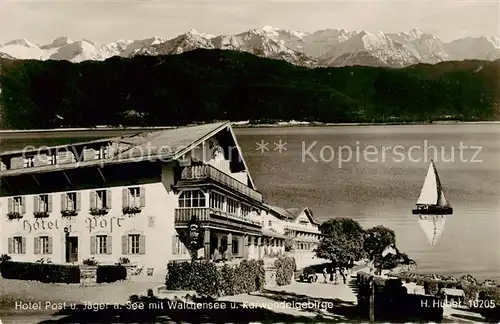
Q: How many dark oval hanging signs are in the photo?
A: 1